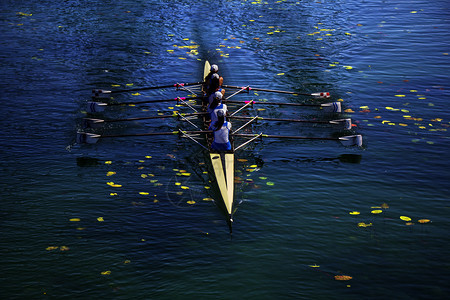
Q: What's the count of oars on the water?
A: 8